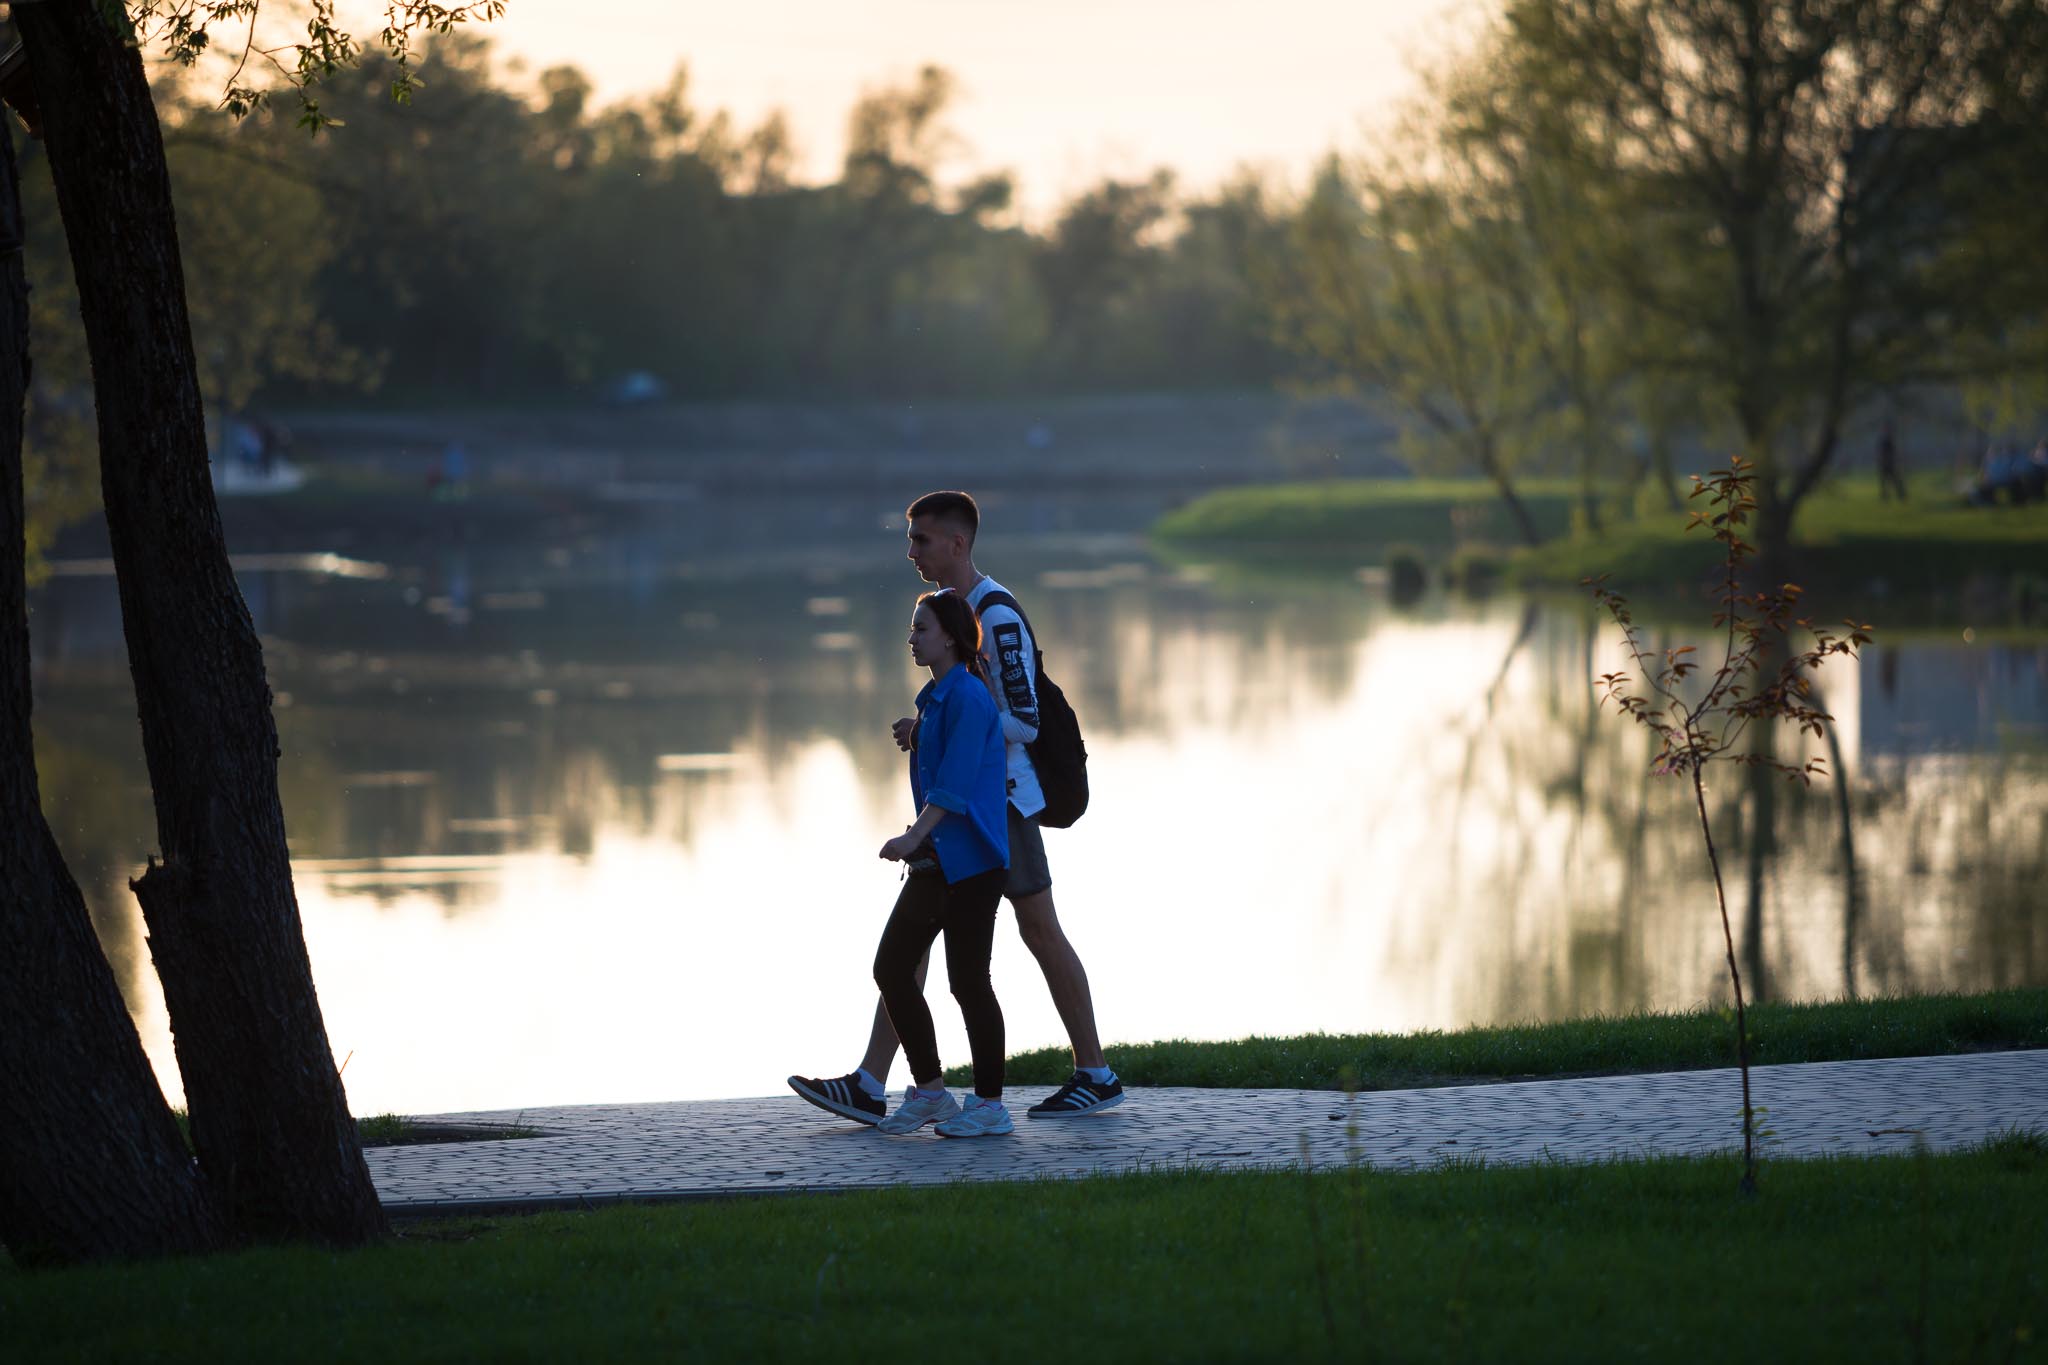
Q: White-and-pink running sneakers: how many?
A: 2